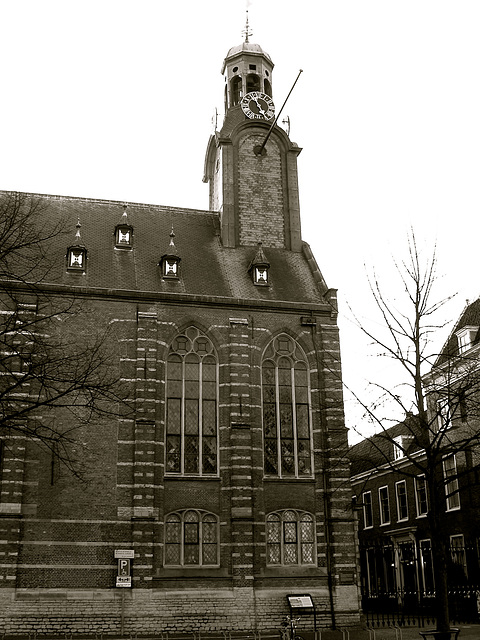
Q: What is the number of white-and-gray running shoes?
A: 0